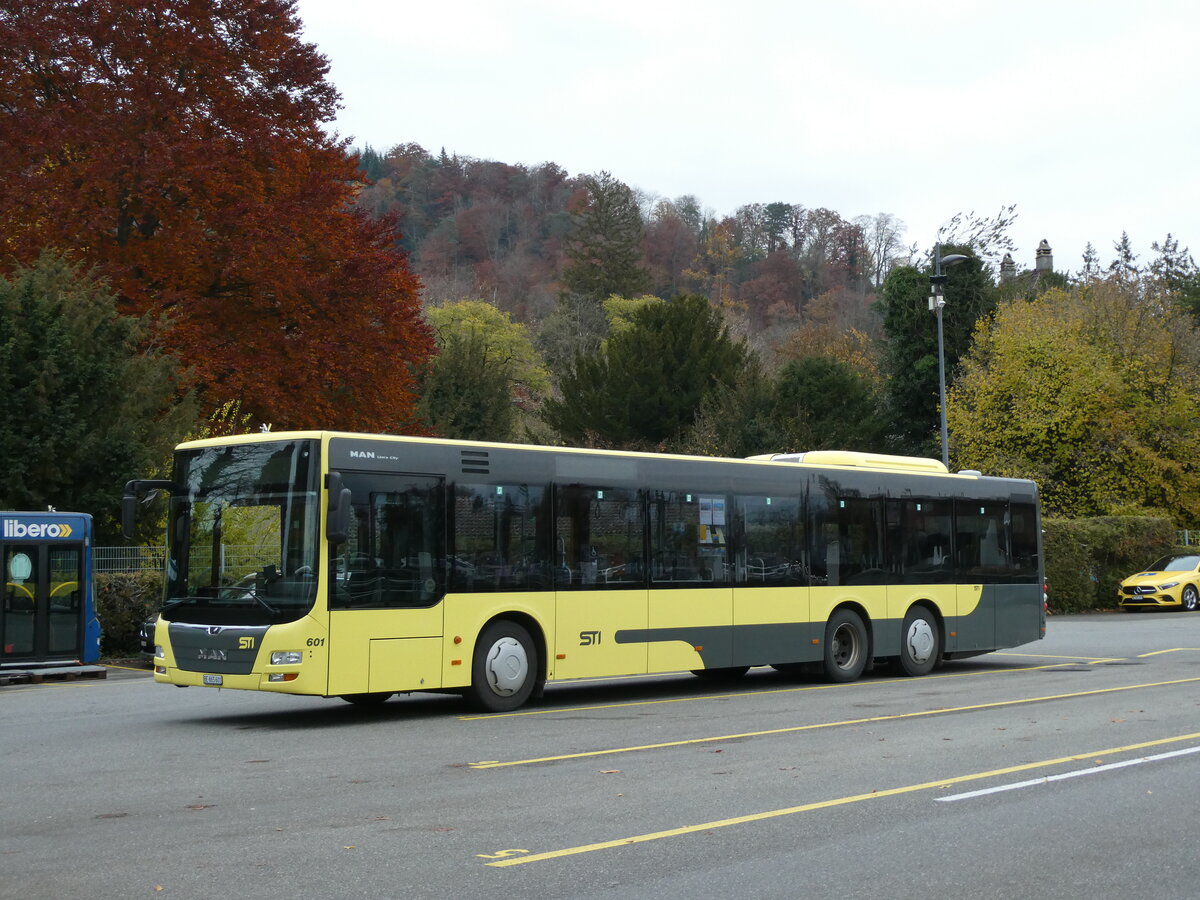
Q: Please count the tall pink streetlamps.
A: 0